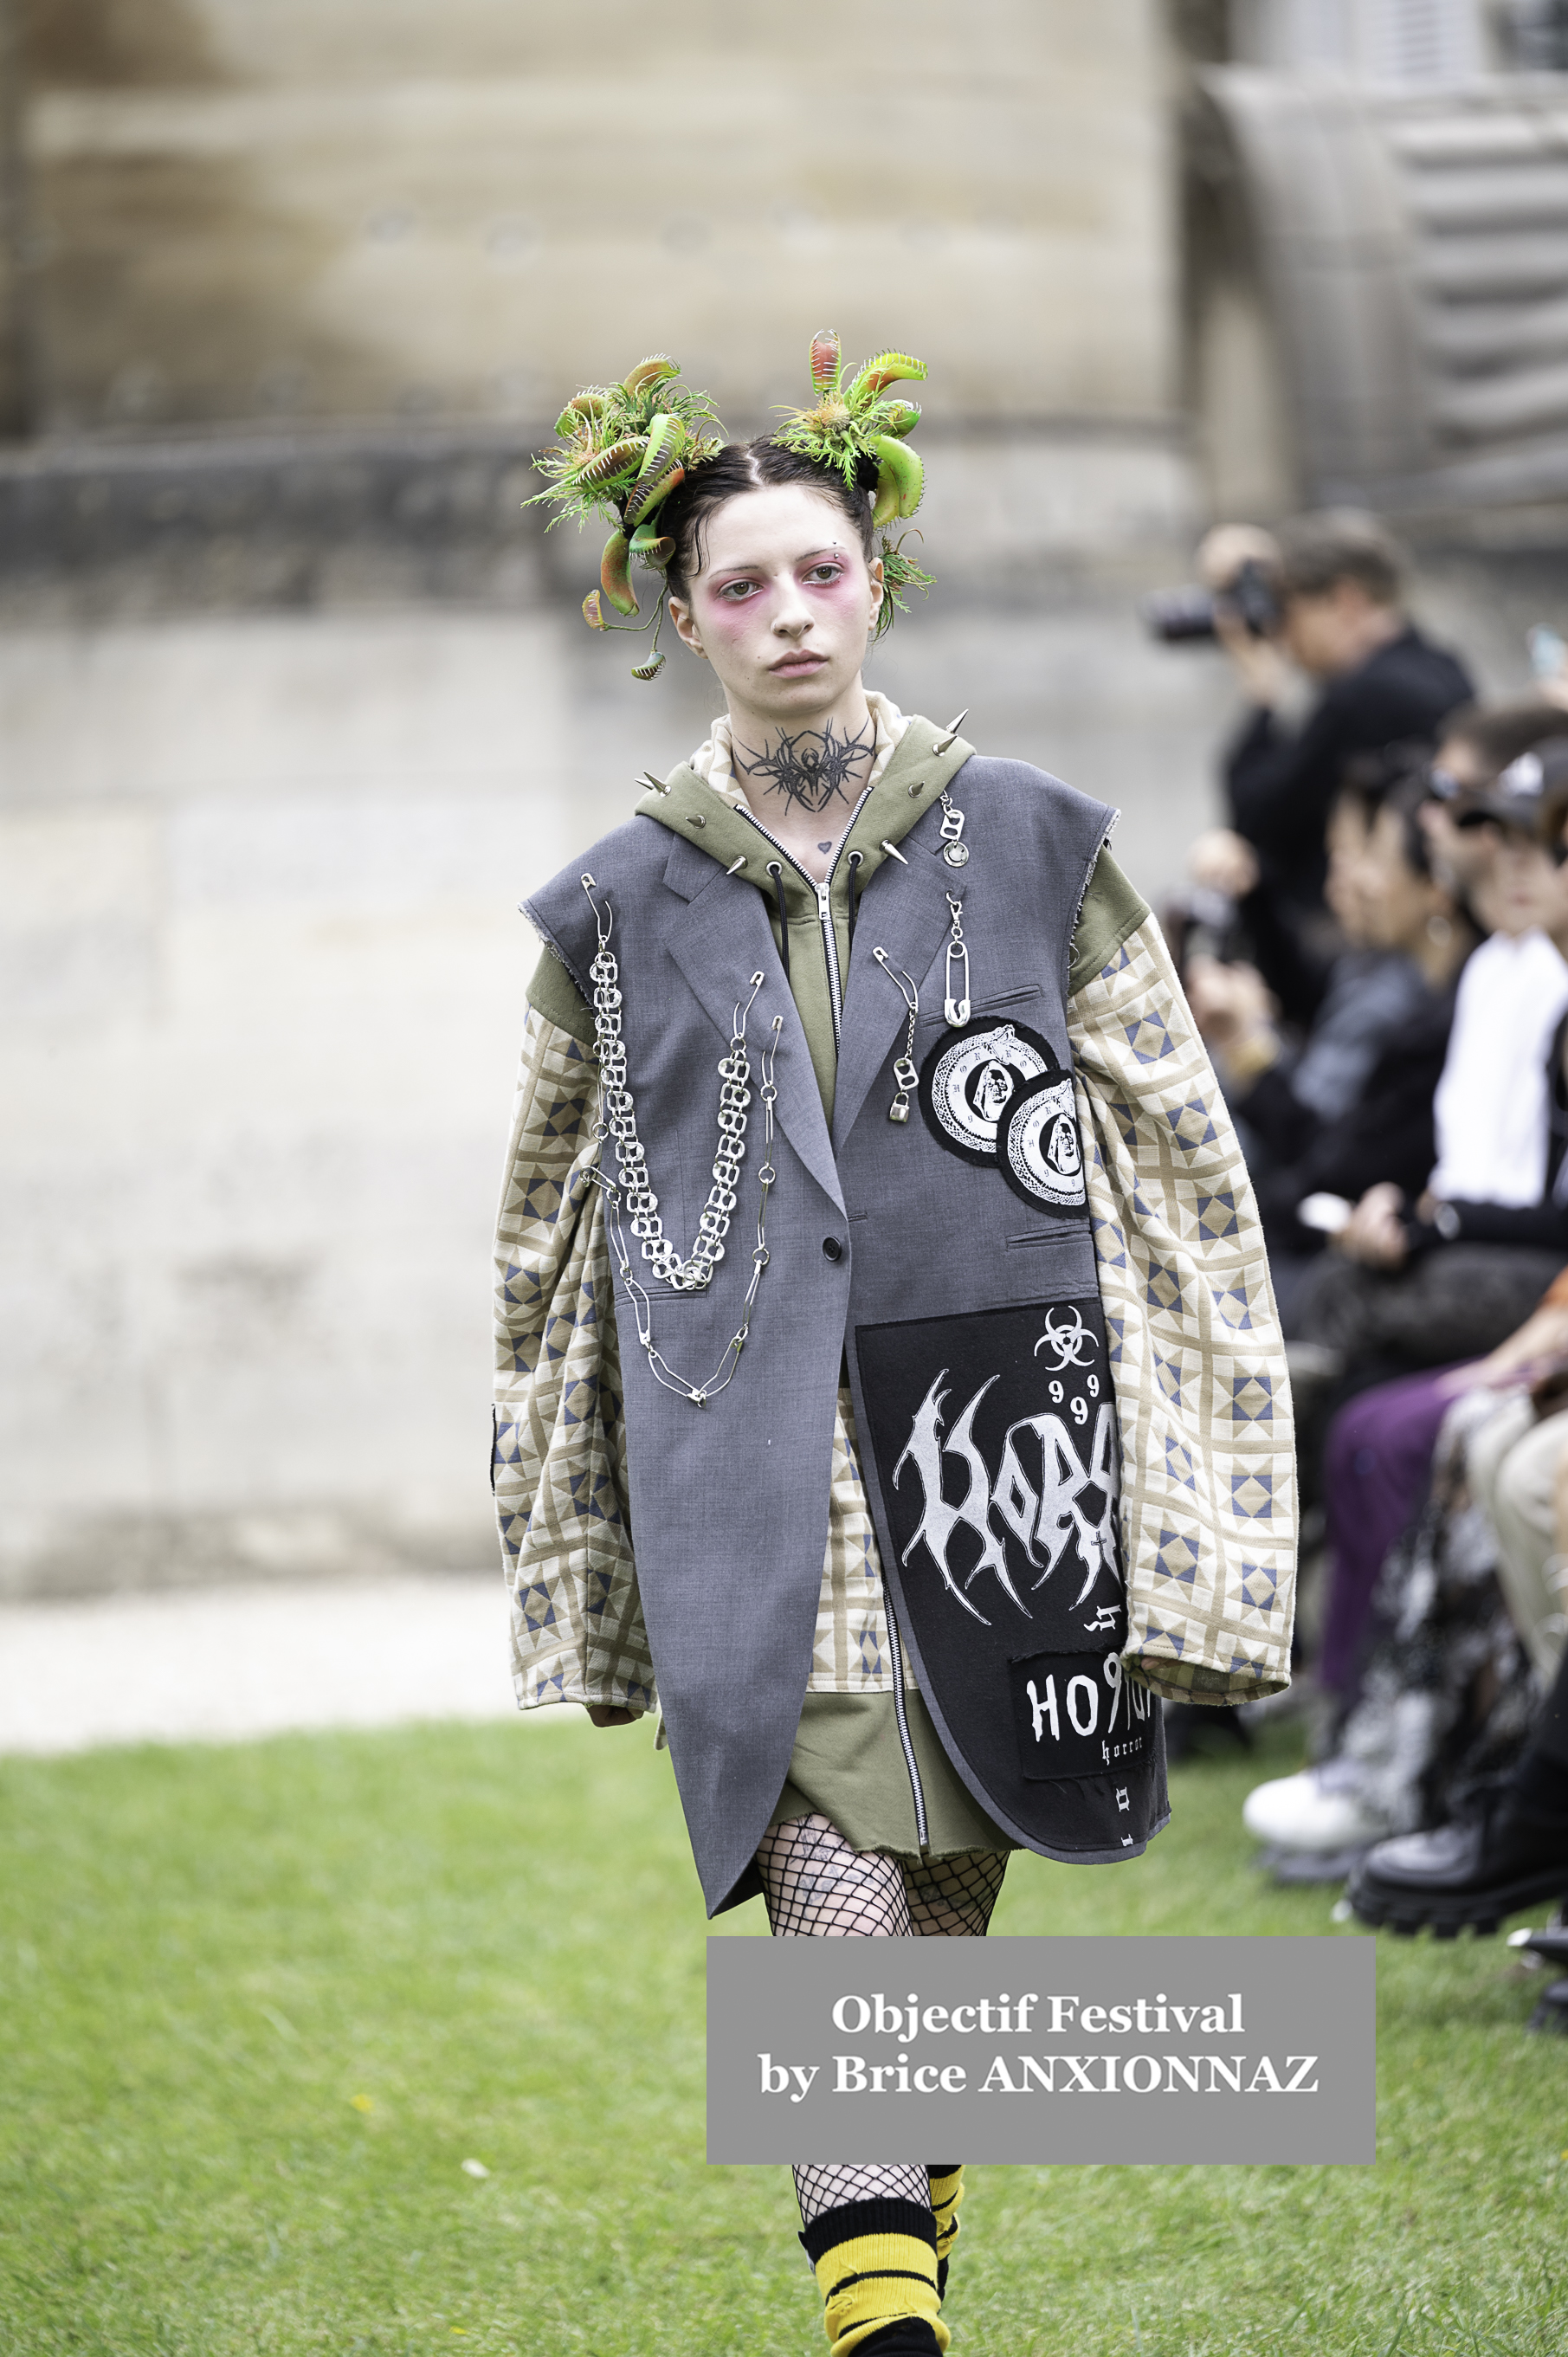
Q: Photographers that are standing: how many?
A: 1